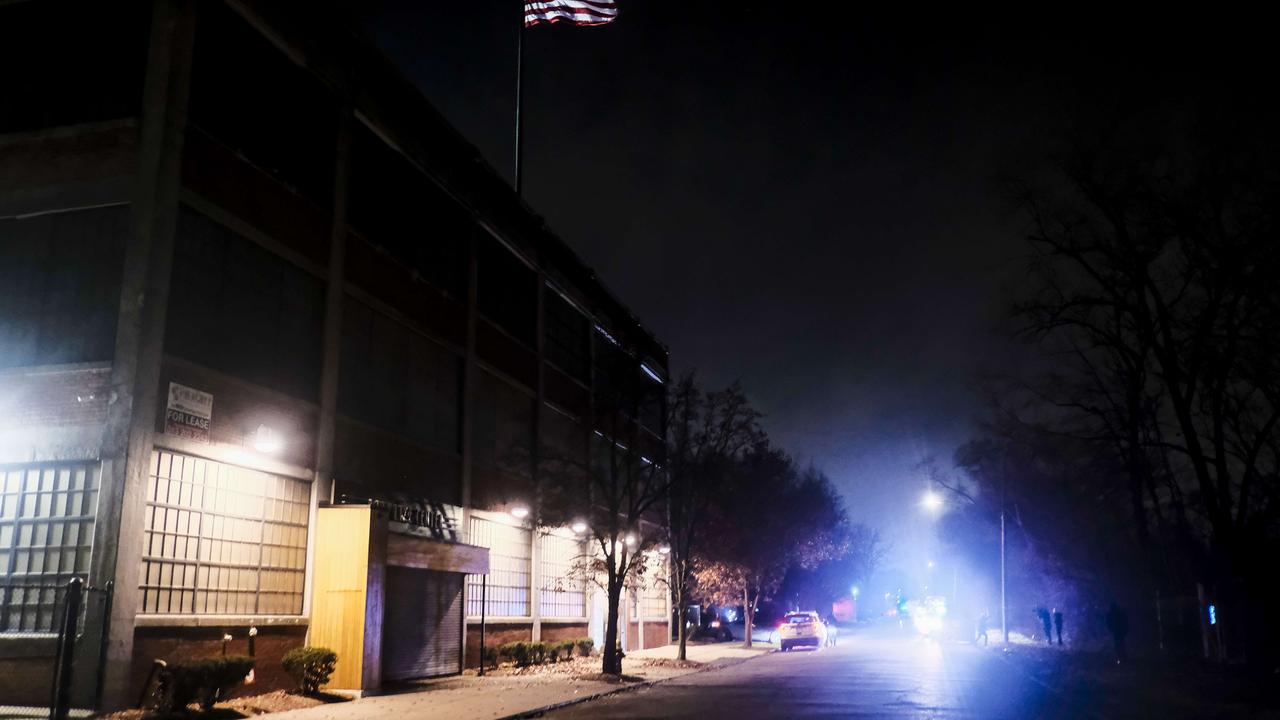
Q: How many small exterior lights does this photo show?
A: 5